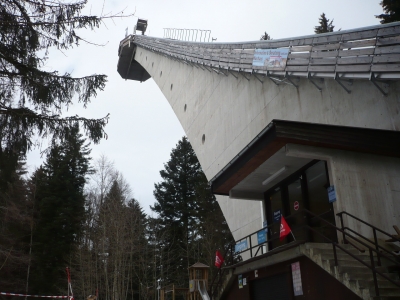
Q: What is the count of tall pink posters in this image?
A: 1